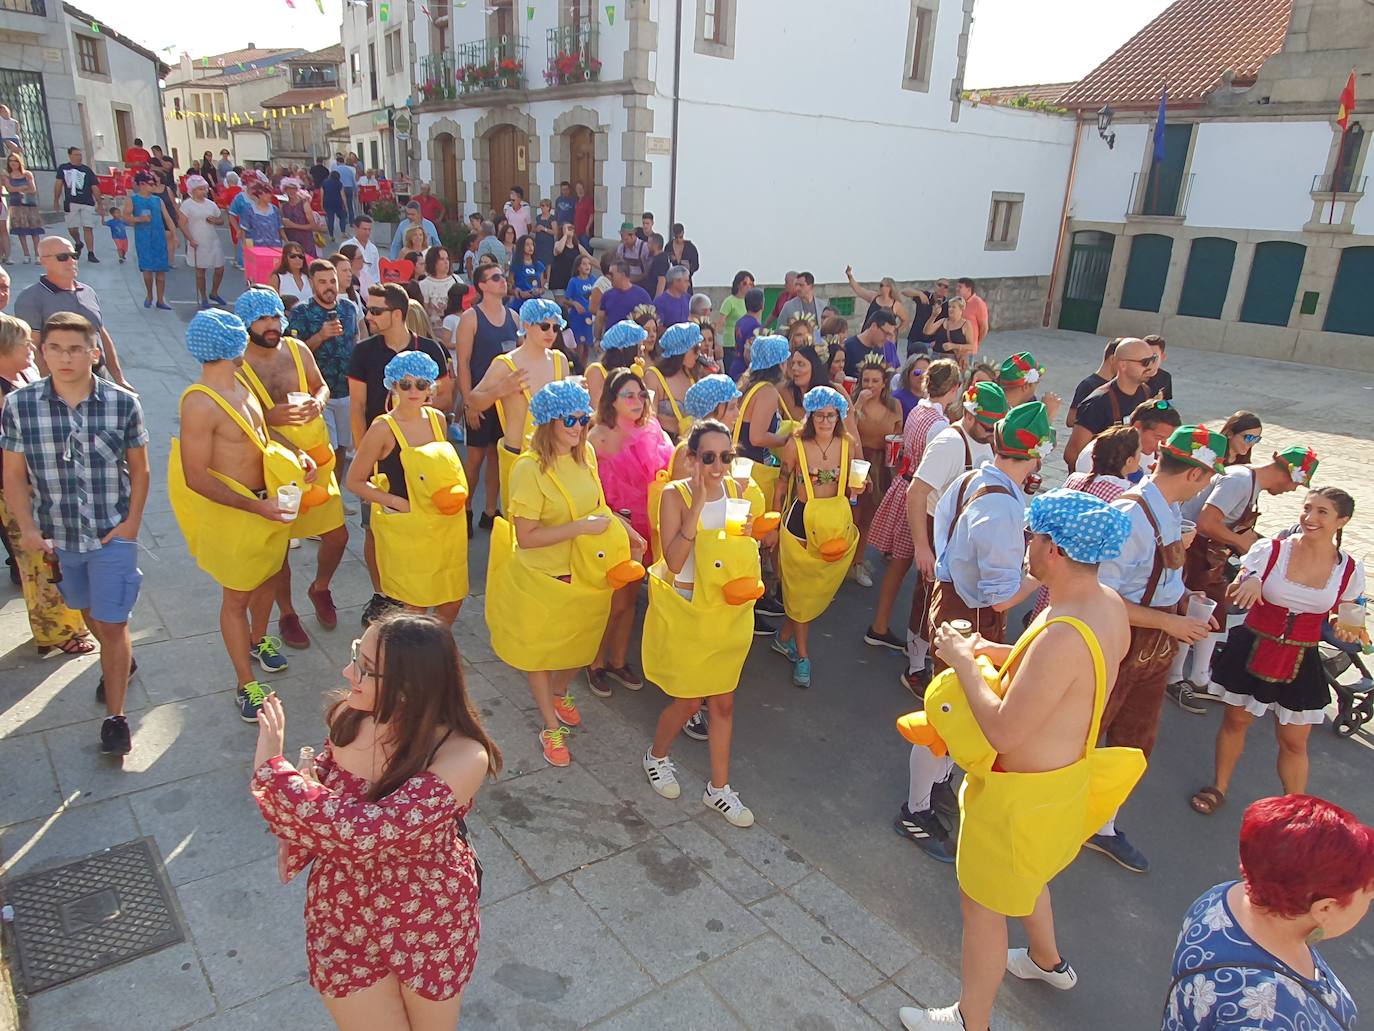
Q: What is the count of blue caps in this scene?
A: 11